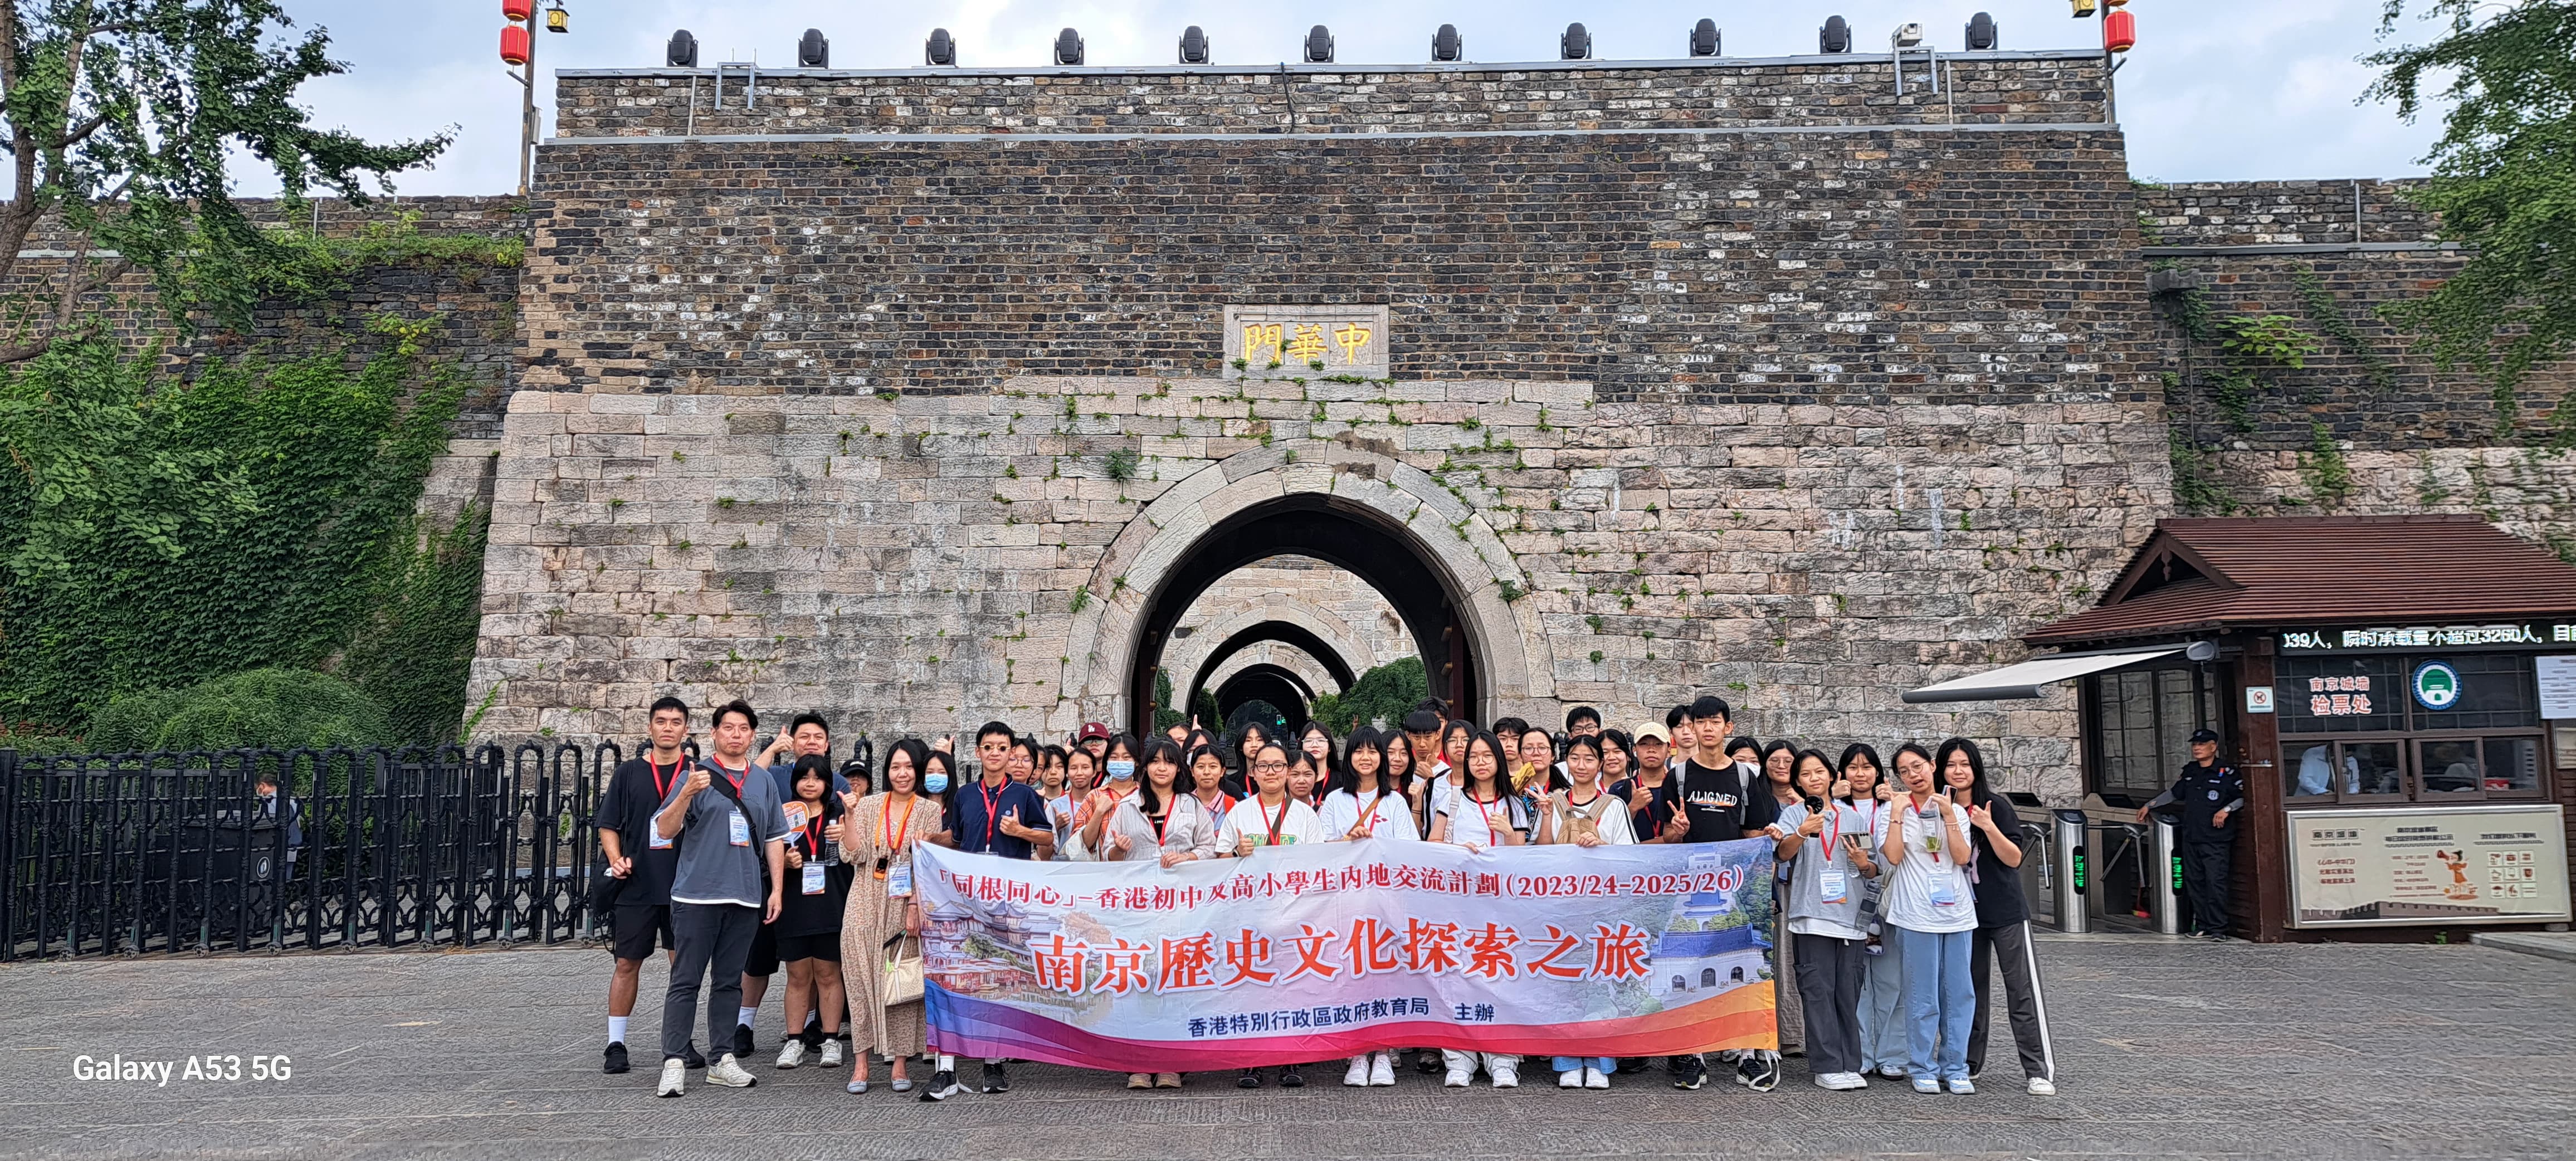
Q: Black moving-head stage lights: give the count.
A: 11